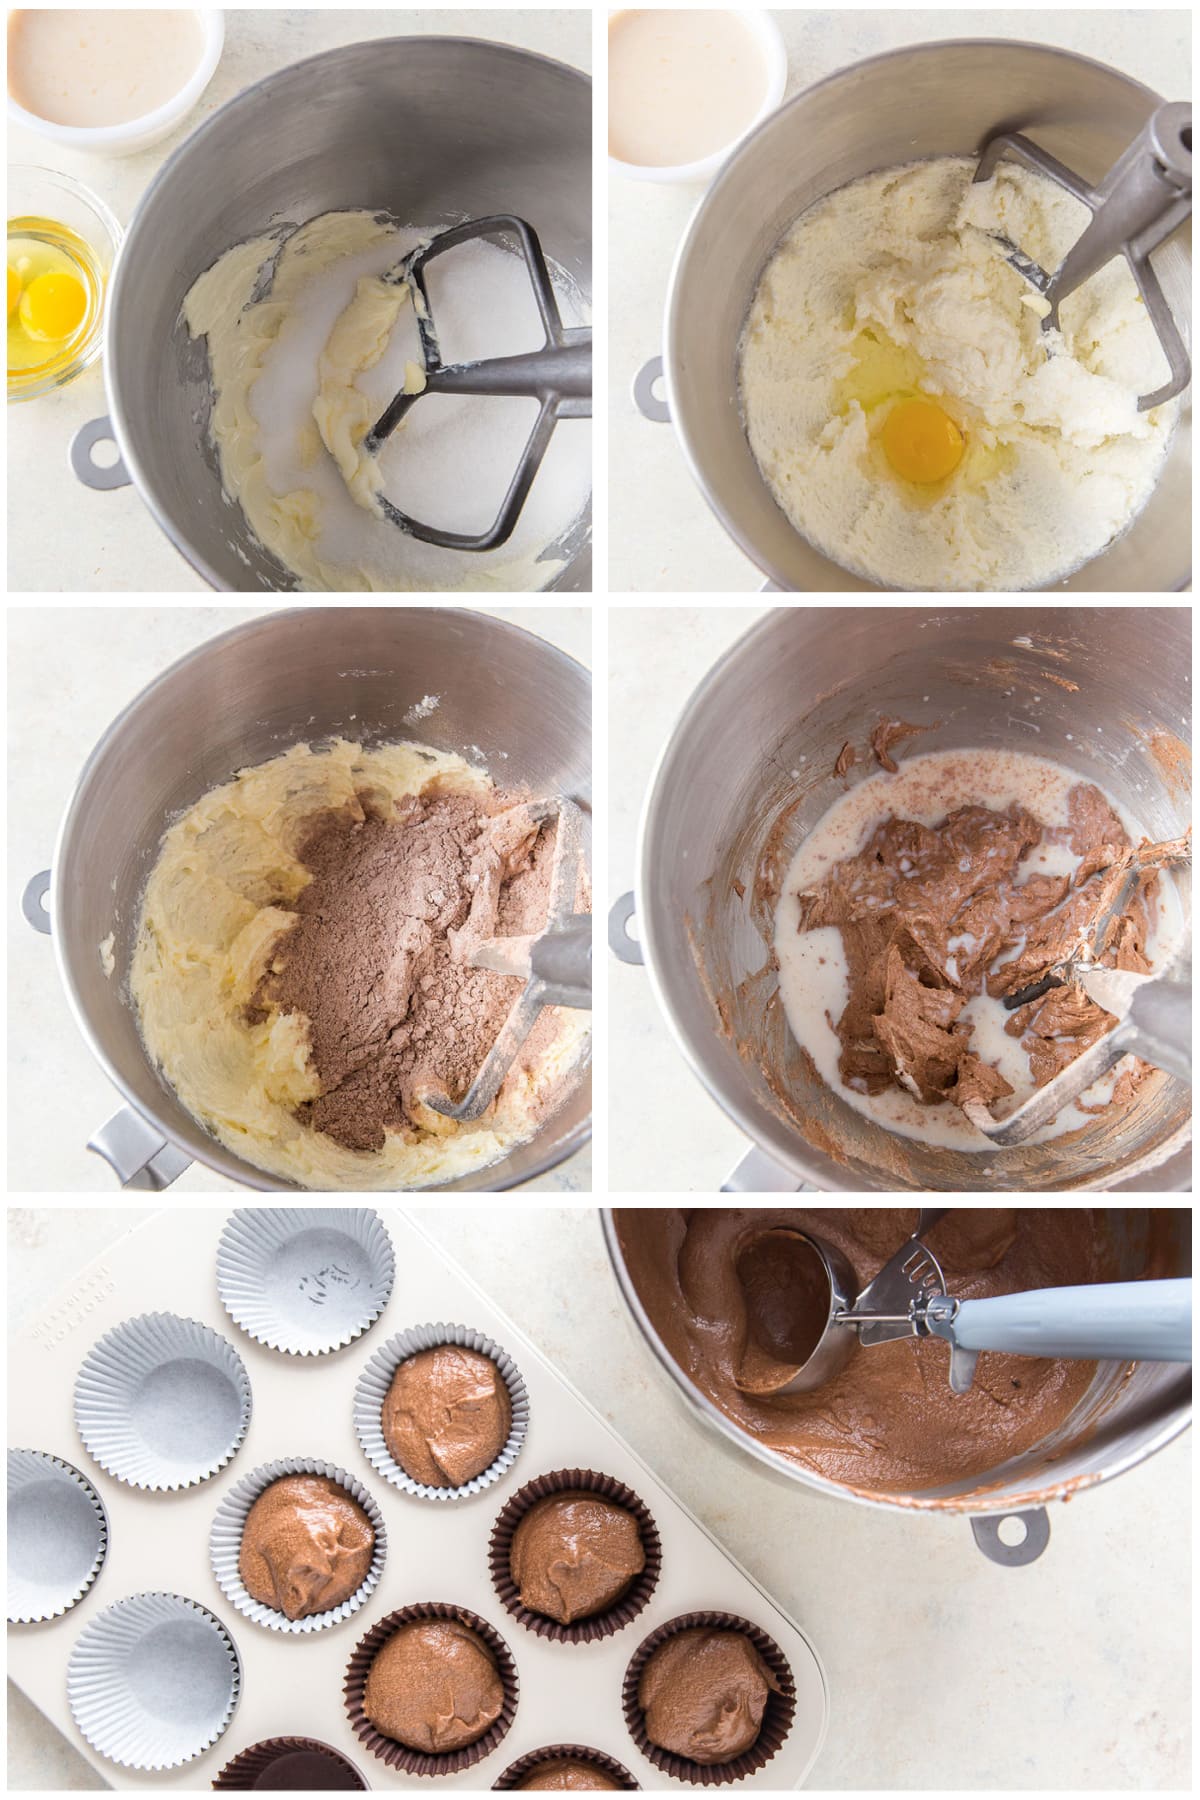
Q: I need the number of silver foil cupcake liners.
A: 6